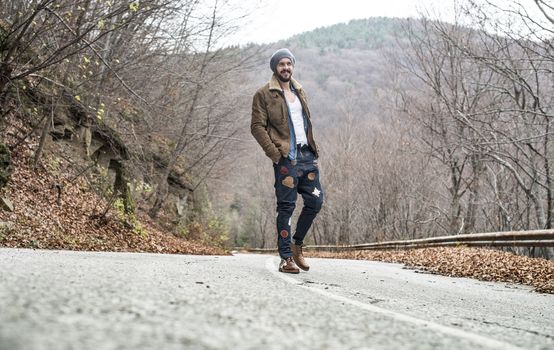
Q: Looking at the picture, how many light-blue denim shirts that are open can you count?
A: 1